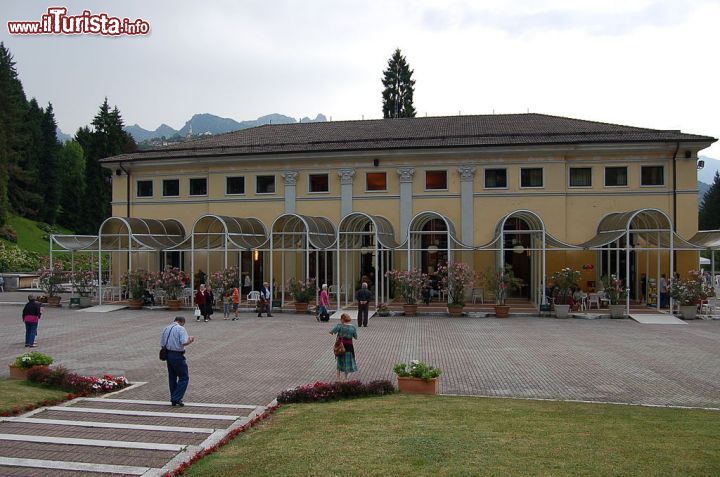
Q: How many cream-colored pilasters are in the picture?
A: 4